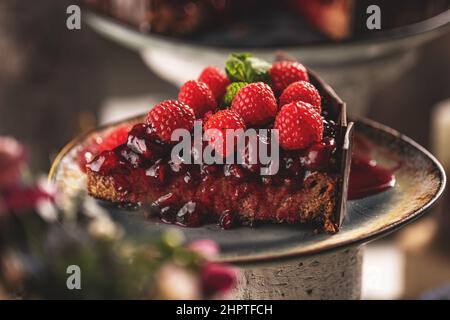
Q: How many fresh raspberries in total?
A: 8